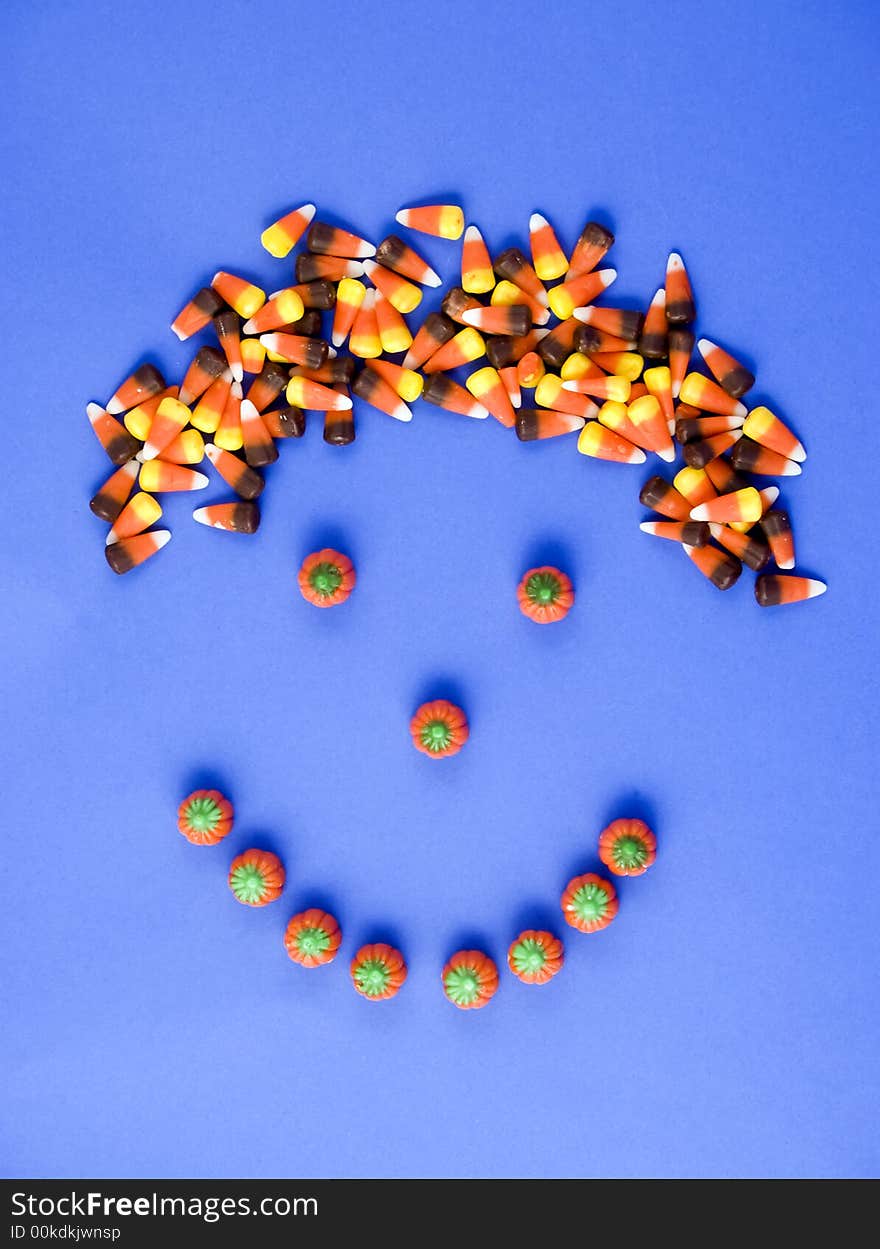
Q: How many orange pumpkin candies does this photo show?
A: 11